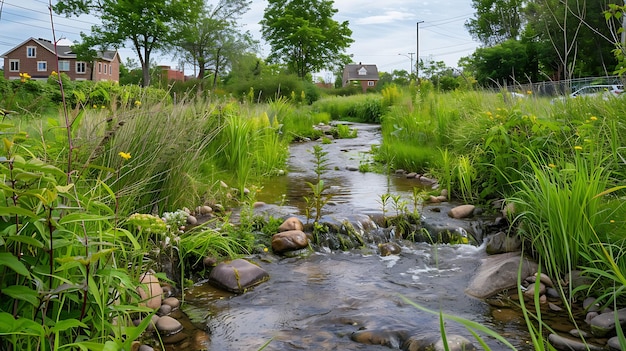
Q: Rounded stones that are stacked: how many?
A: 2